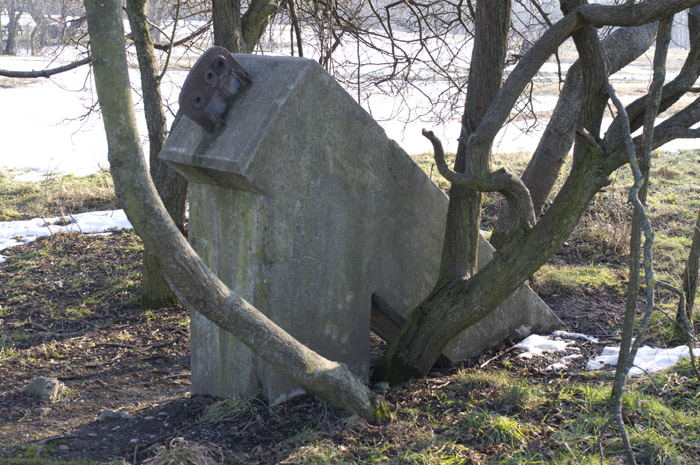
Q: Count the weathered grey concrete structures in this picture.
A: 1